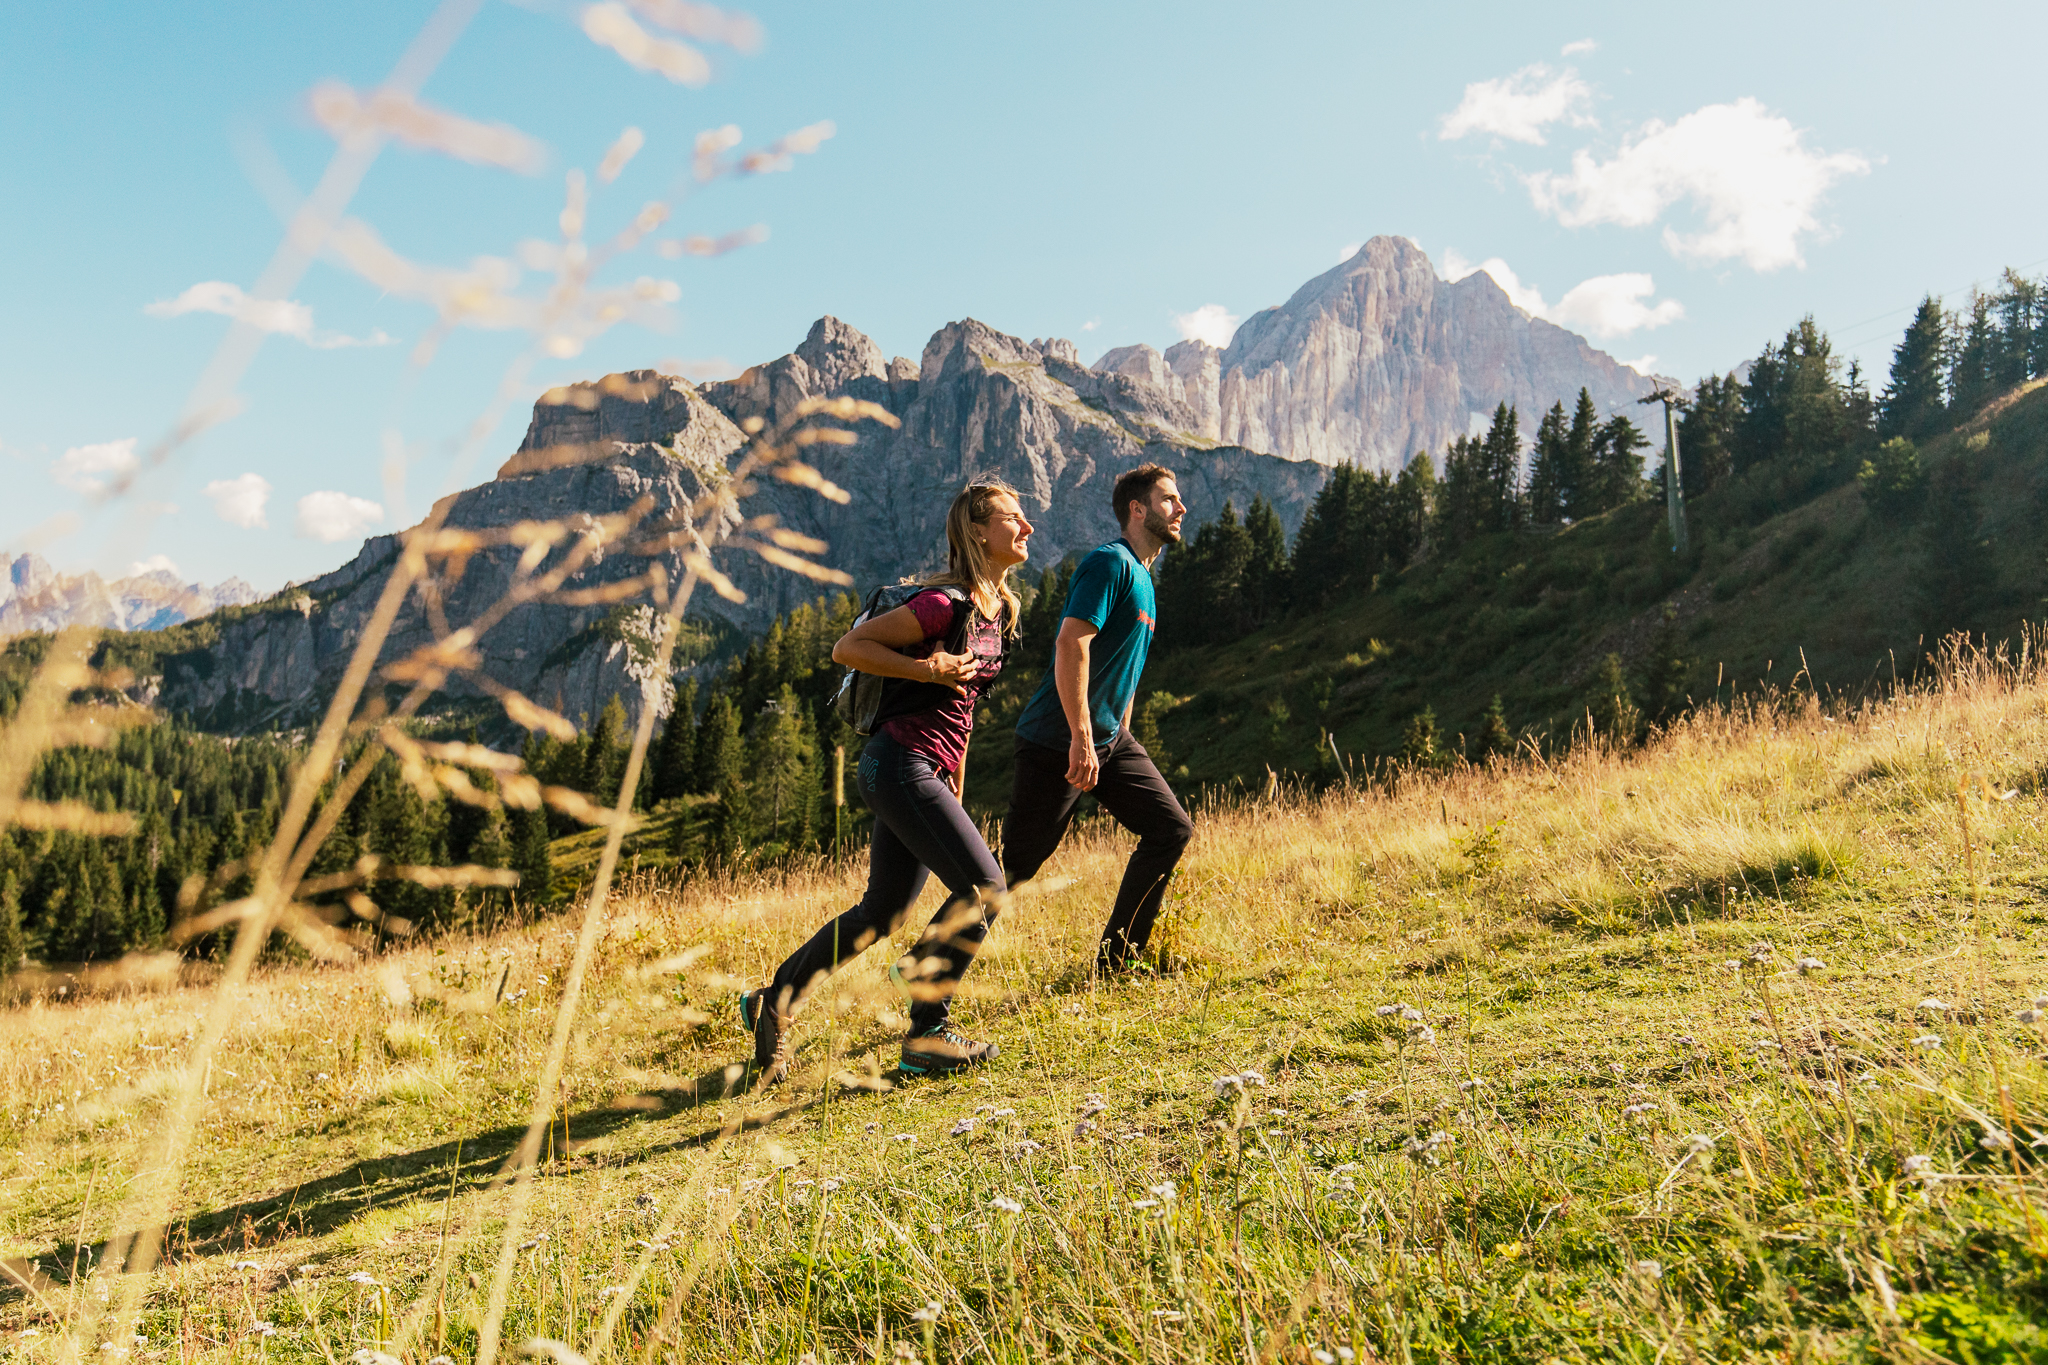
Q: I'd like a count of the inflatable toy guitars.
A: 0